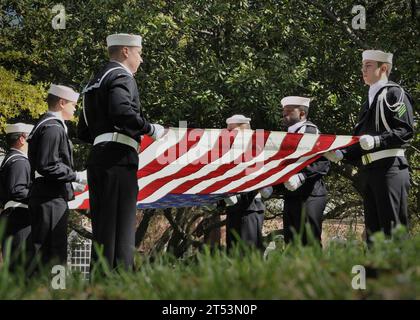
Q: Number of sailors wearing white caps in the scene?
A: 6